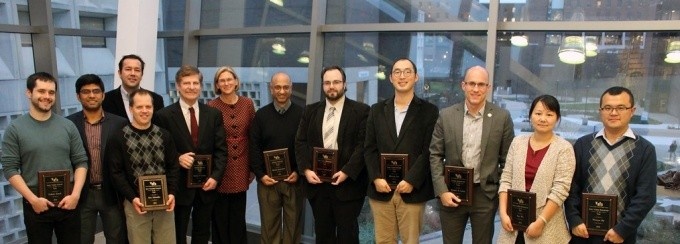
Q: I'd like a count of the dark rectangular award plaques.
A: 9